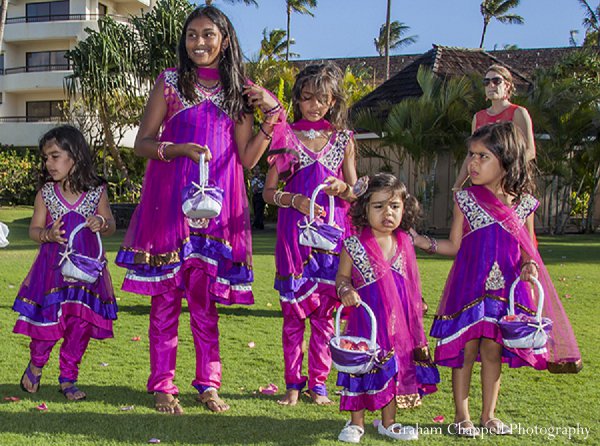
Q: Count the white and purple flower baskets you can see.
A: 5